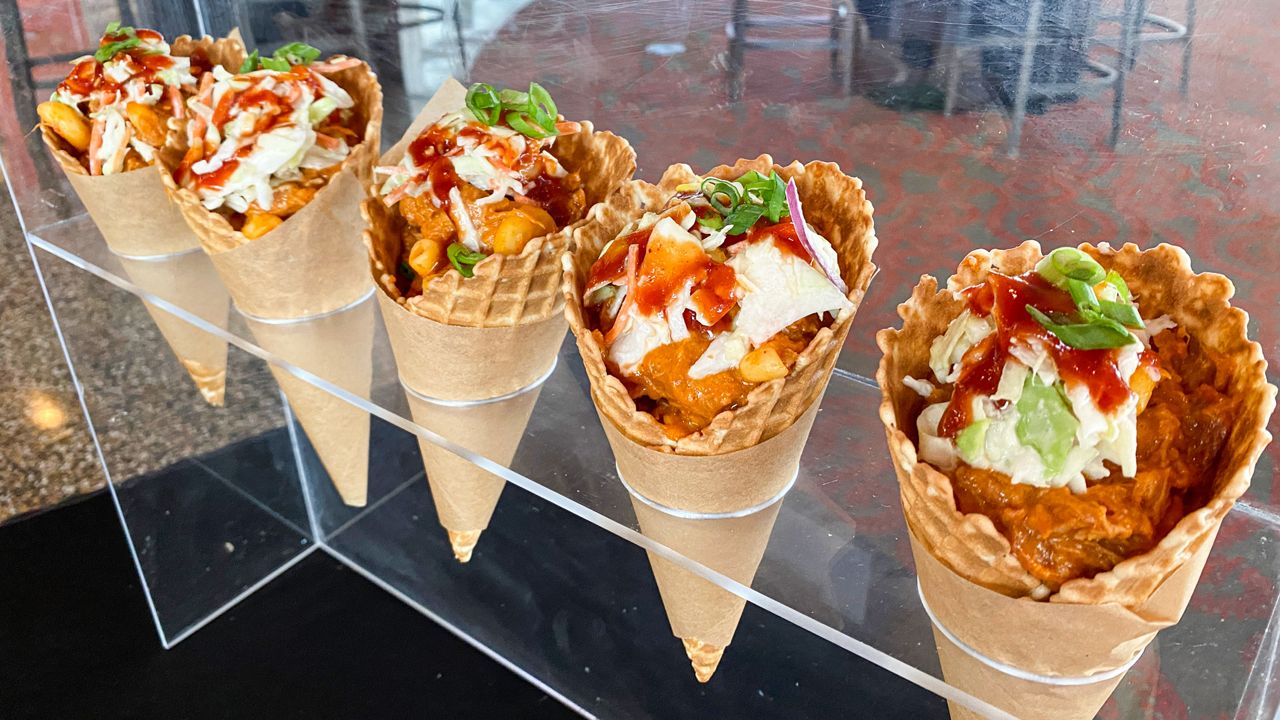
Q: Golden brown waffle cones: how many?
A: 5